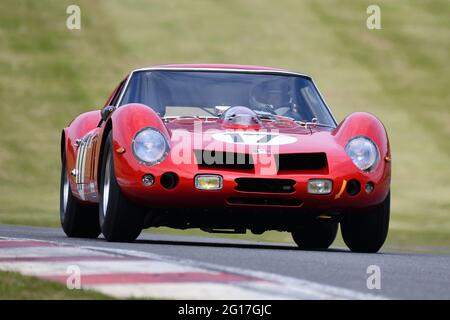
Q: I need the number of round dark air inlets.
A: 2